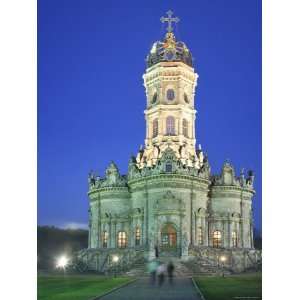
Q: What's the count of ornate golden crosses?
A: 1